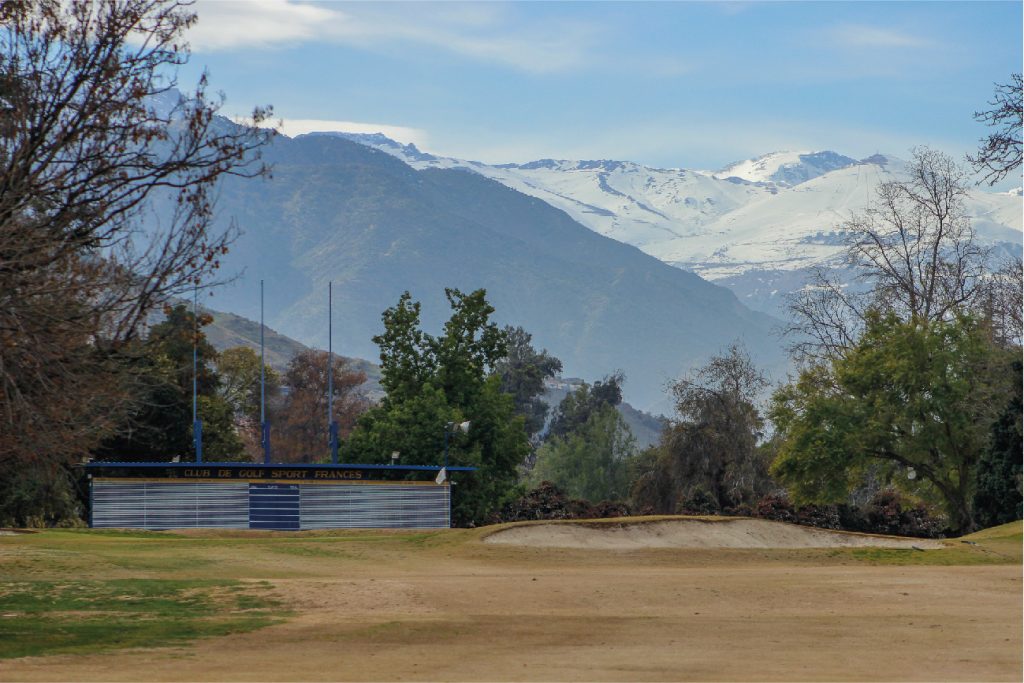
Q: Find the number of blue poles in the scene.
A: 3